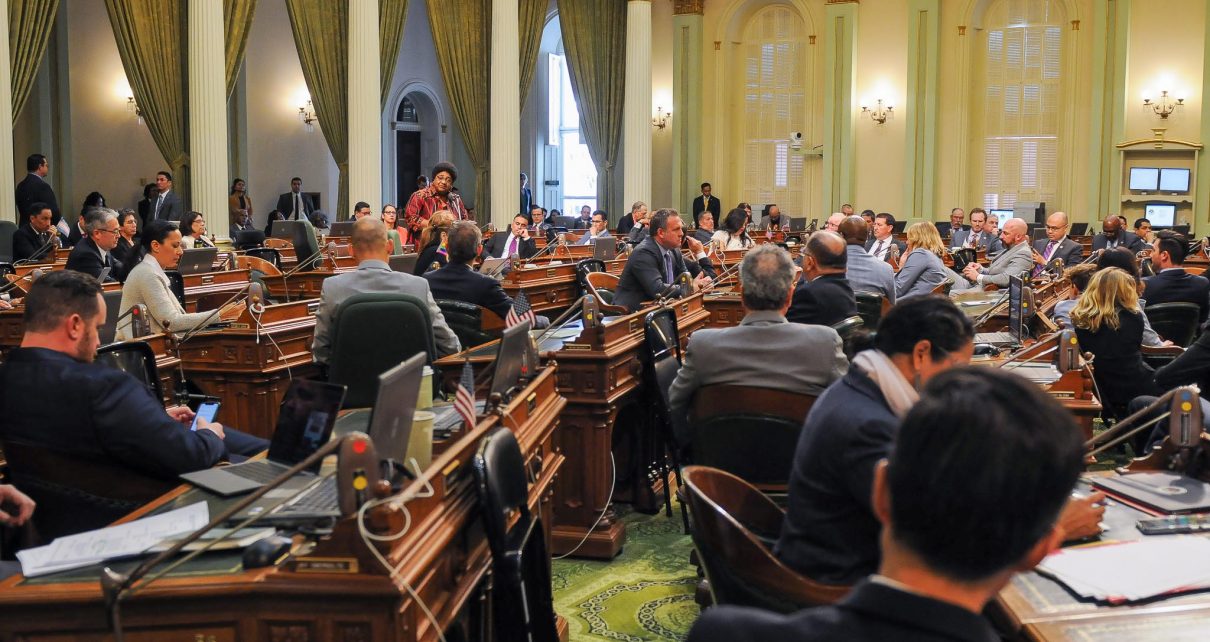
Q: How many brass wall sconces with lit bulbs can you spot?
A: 5